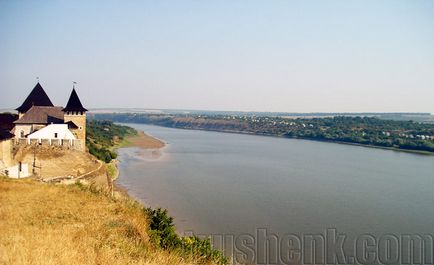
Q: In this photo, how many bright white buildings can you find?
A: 1